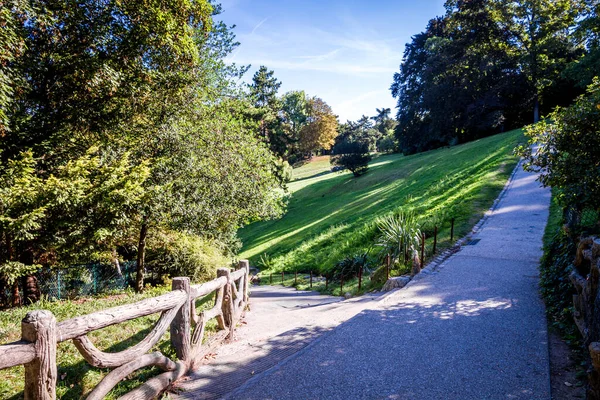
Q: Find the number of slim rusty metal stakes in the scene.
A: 11